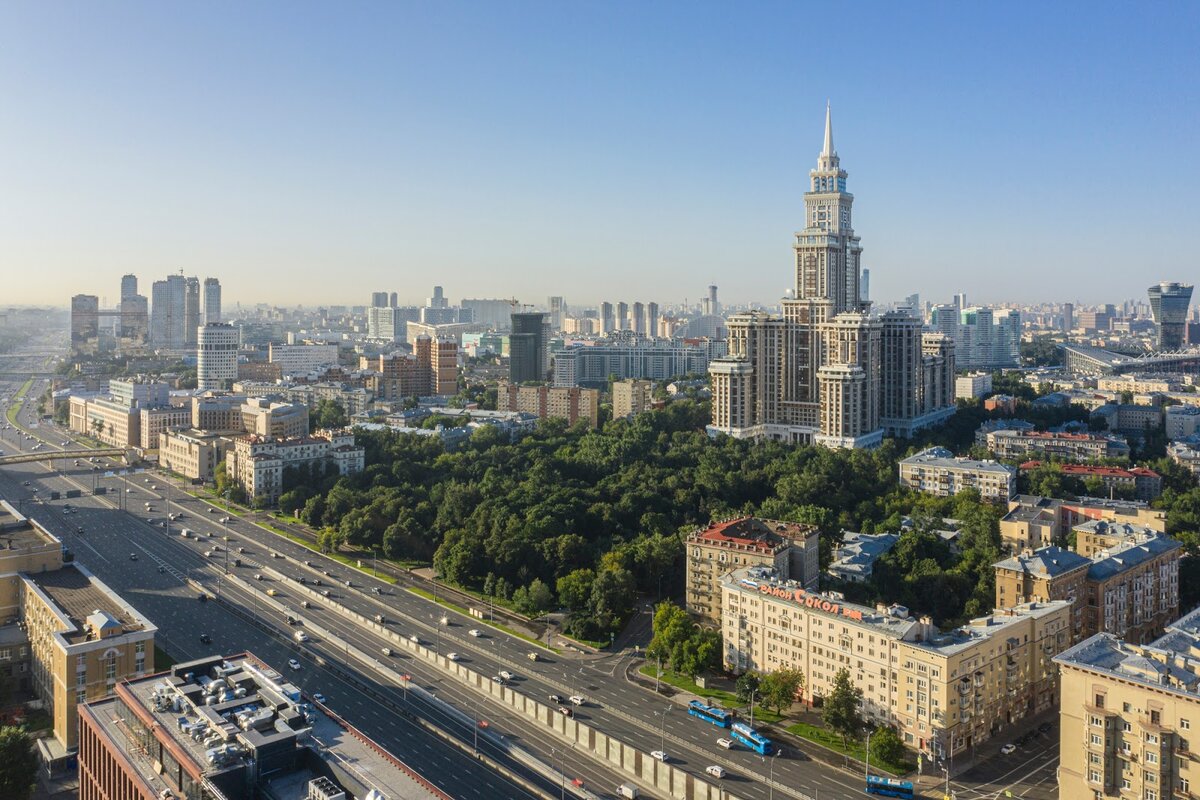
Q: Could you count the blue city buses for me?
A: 3